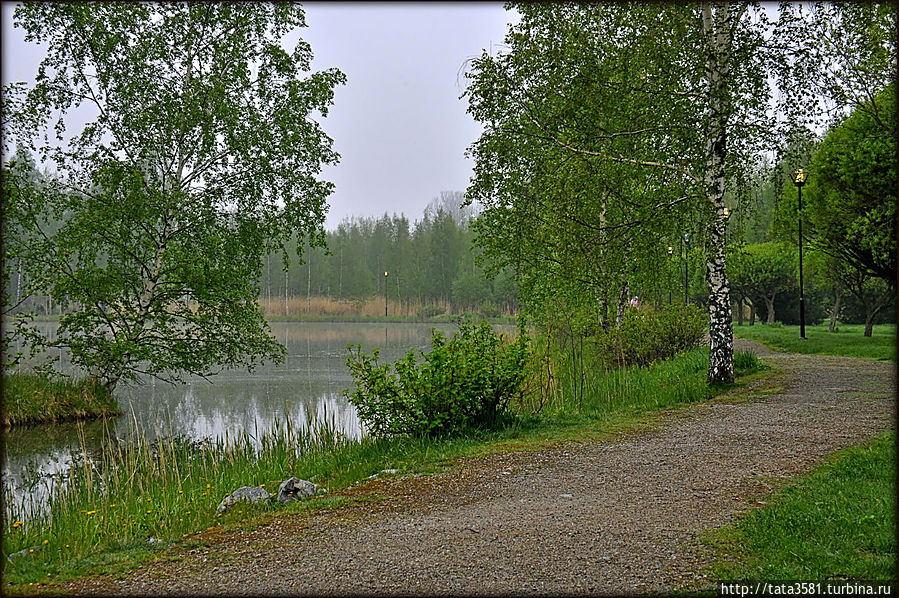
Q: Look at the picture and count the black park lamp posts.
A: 5